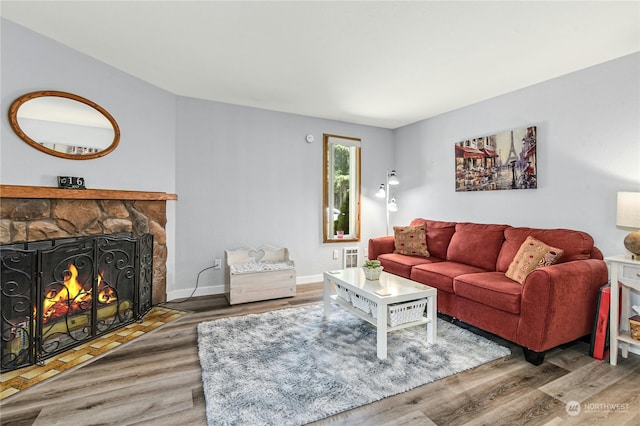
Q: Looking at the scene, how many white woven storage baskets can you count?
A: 3